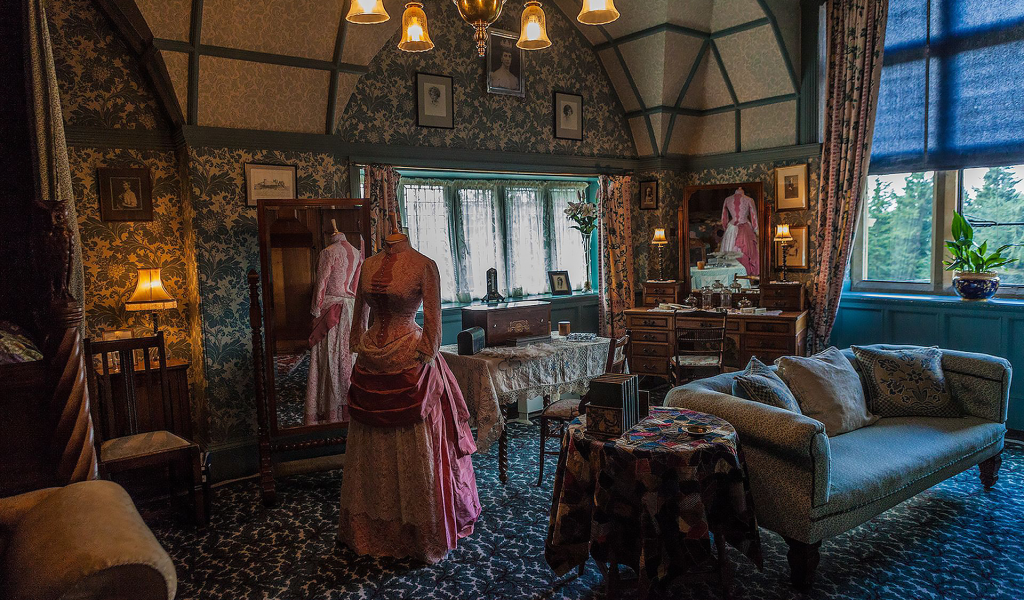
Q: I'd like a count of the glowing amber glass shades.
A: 4